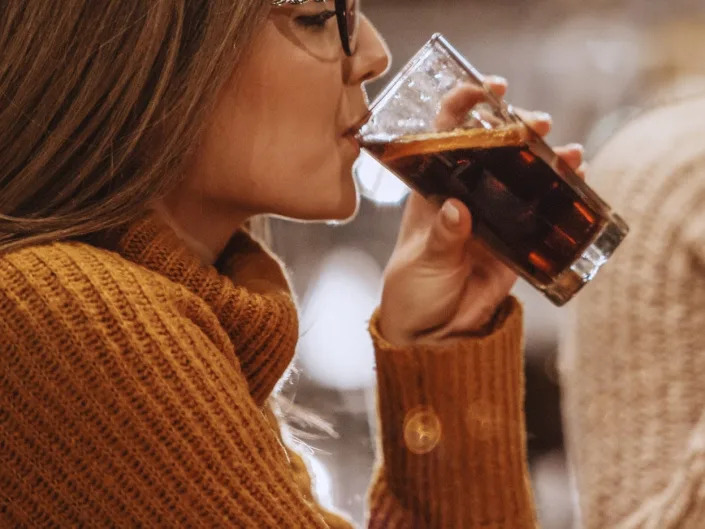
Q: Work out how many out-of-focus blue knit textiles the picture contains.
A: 0